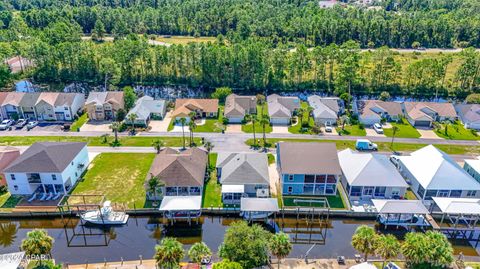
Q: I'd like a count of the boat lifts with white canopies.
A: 4